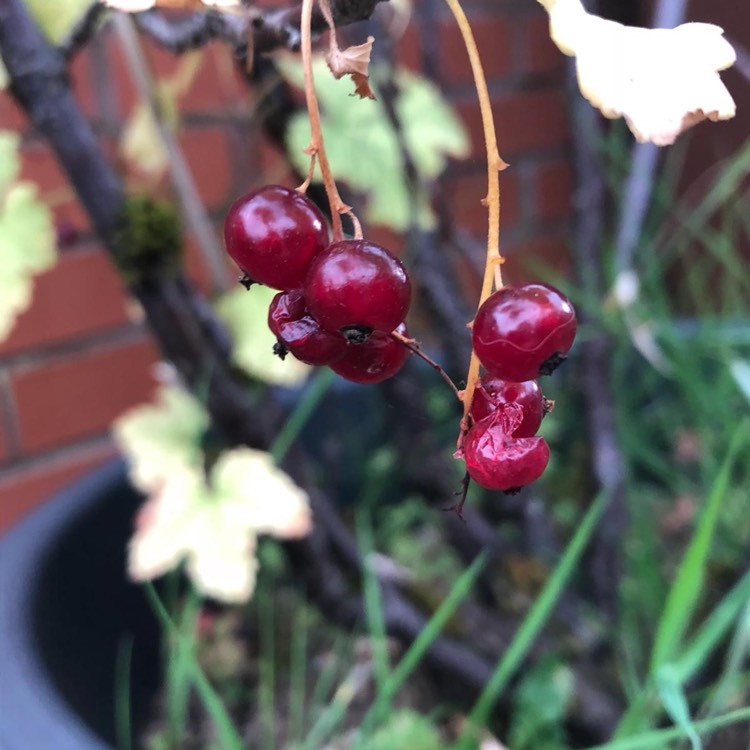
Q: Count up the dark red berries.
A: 7